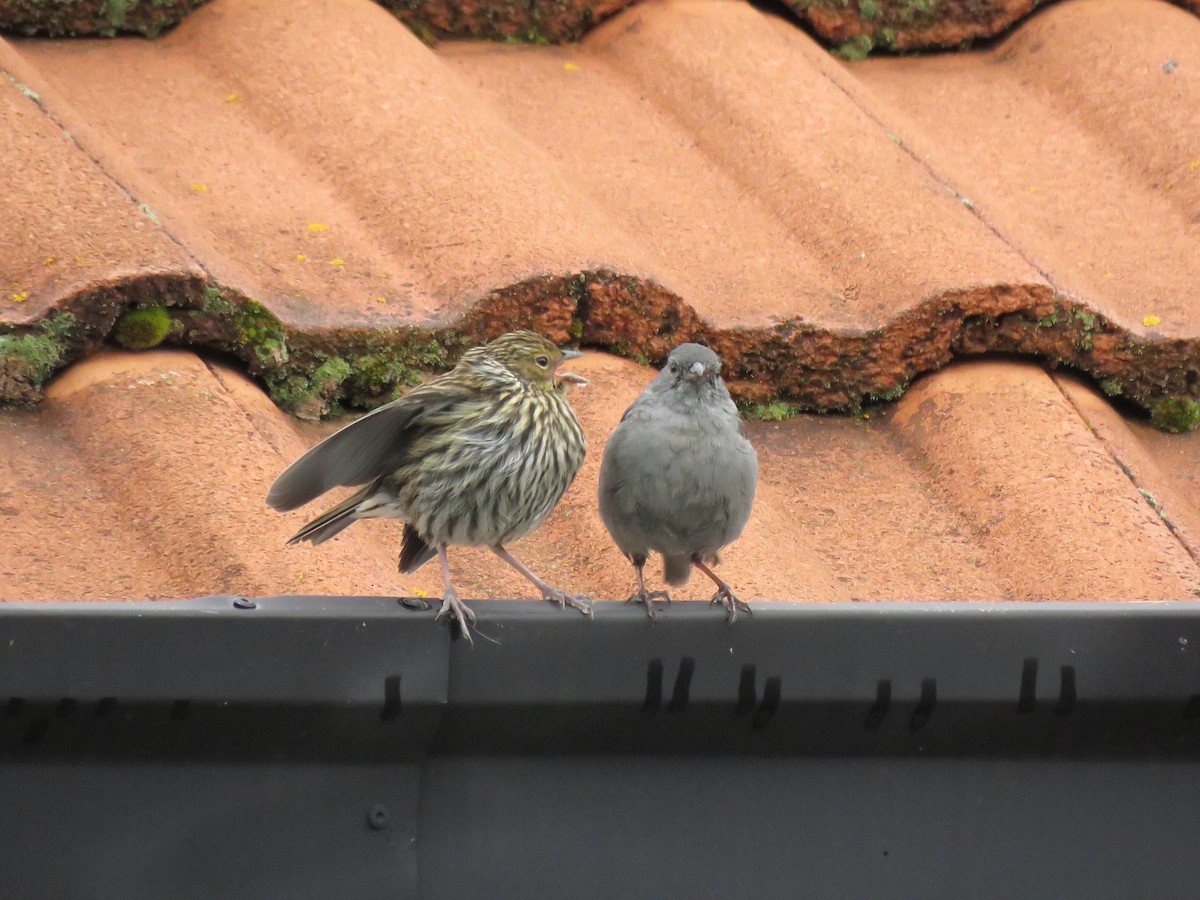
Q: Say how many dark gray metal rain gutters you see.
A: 1